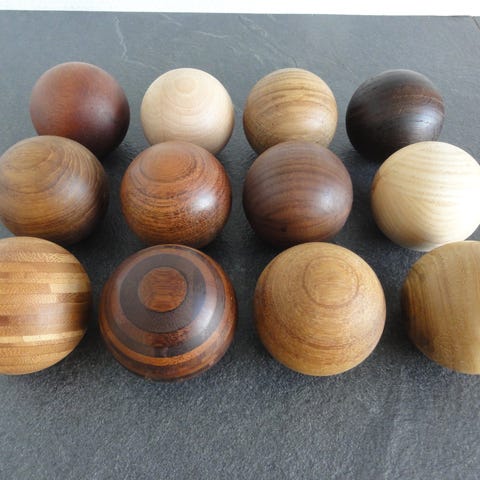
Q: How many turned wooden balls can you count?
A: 12